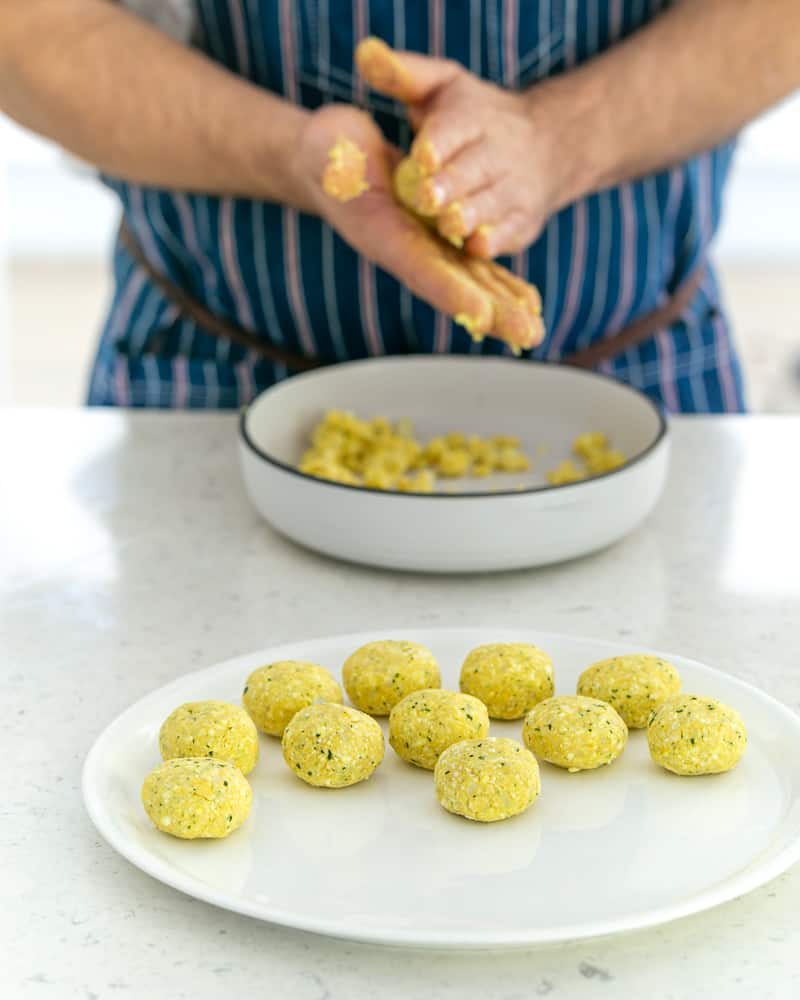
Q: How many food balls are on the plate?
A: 11